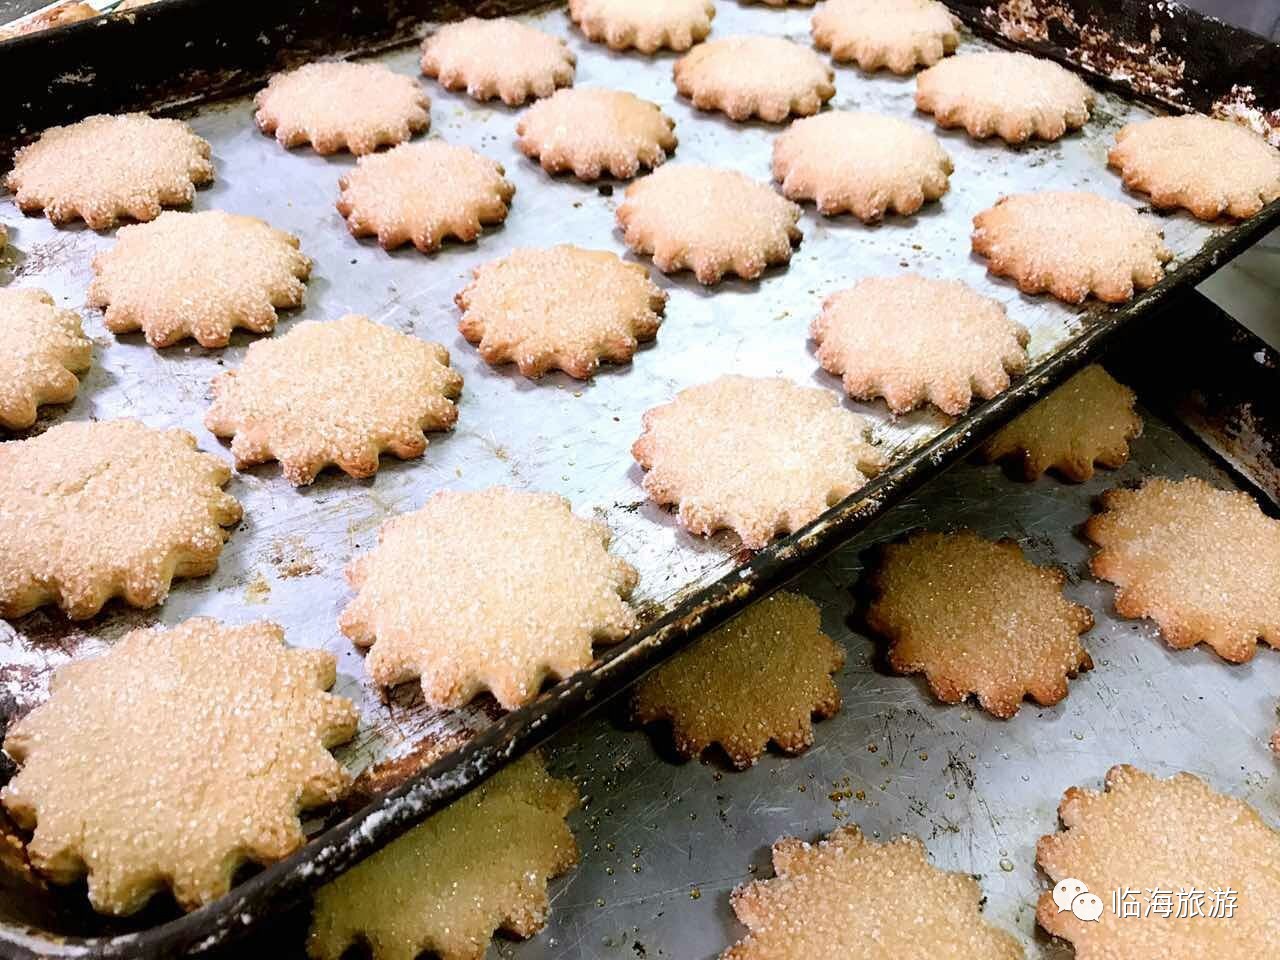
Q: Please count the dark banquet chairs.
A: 0